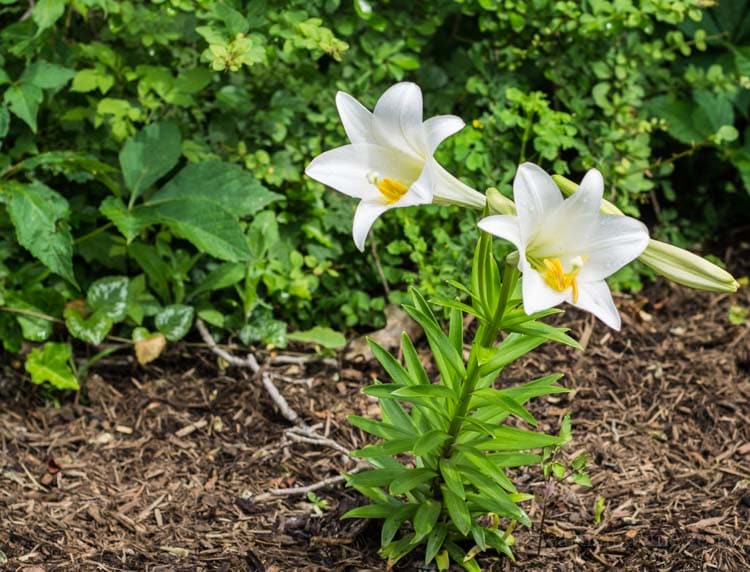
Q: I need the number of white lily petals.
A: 12